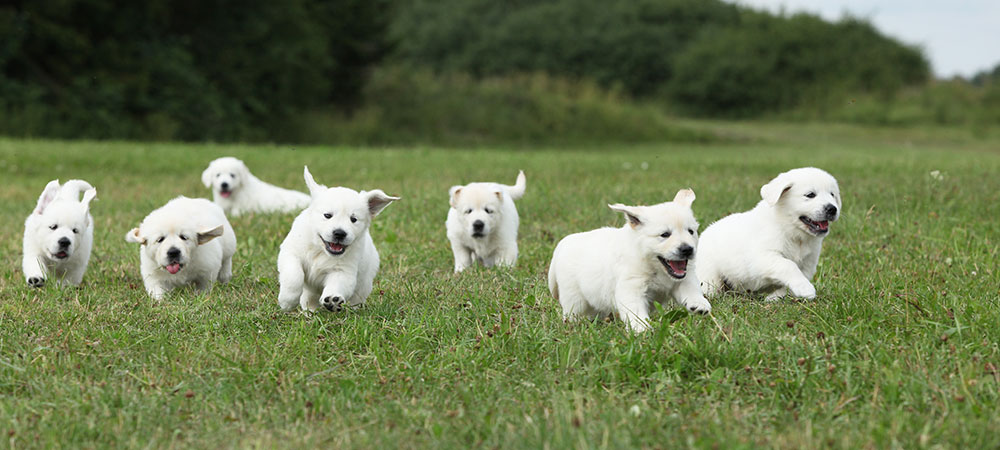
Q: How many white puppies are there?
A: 7